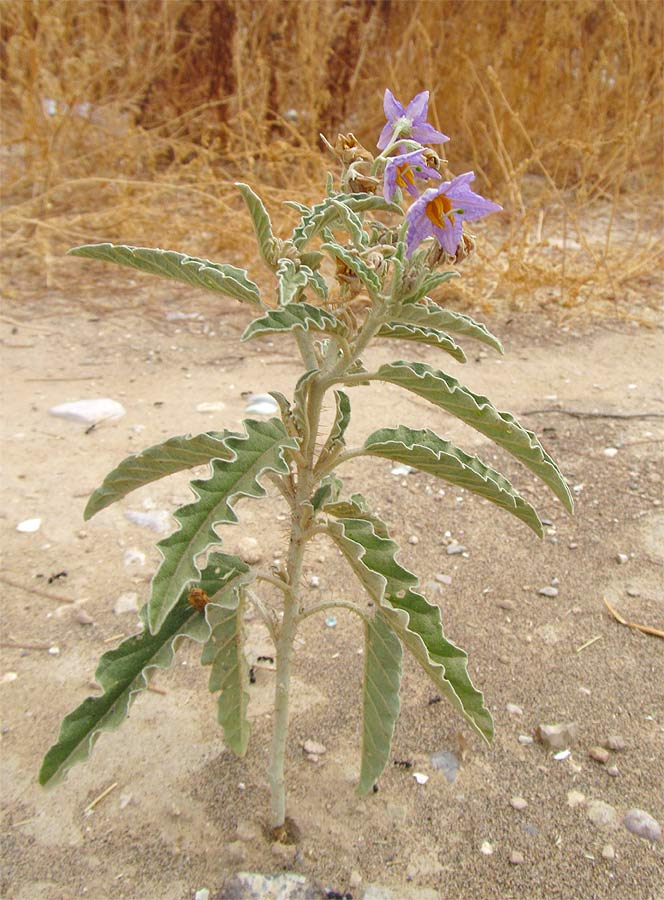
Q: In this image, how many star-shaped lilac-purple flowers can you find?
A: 3